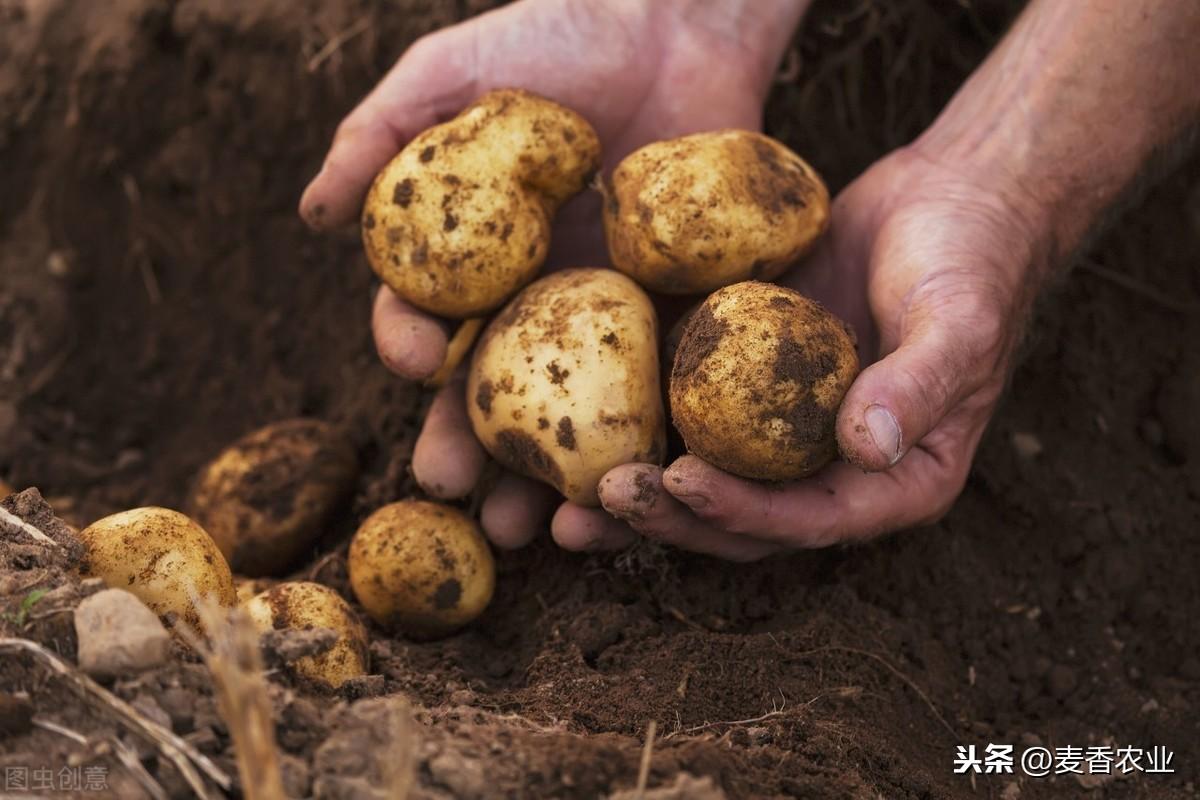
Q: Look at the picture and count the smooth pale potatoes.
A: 1